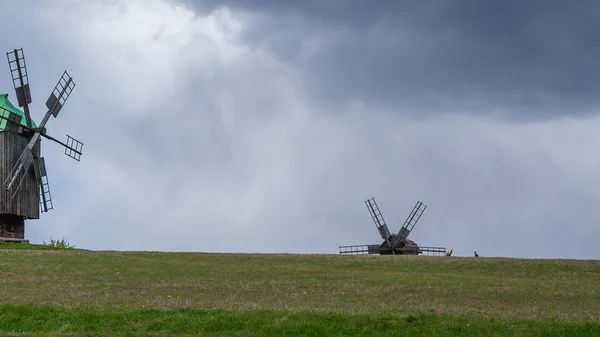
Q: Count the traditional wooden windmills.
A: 2